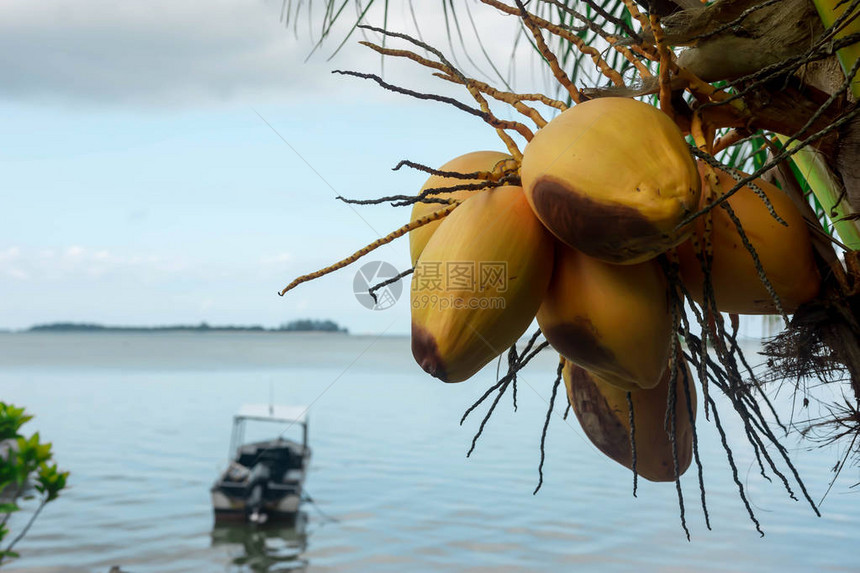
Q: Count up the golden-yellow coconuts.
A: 6